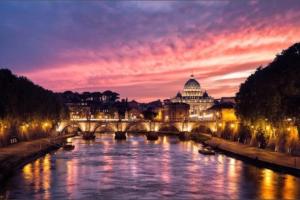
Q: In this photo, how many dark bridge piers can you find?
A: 4